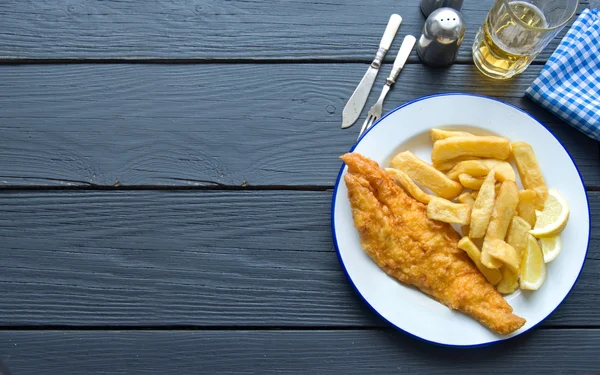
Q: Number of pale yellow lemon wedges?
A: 3